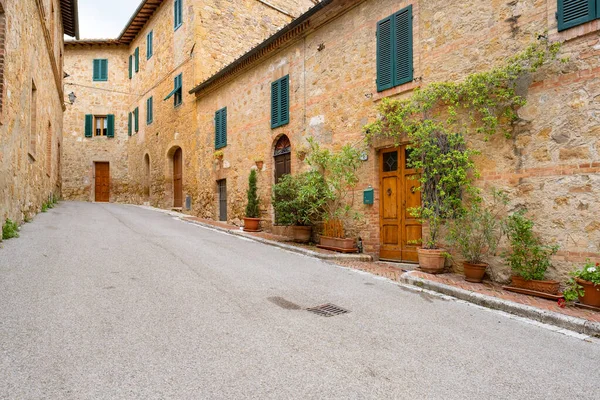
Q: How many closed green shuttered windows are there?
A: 8